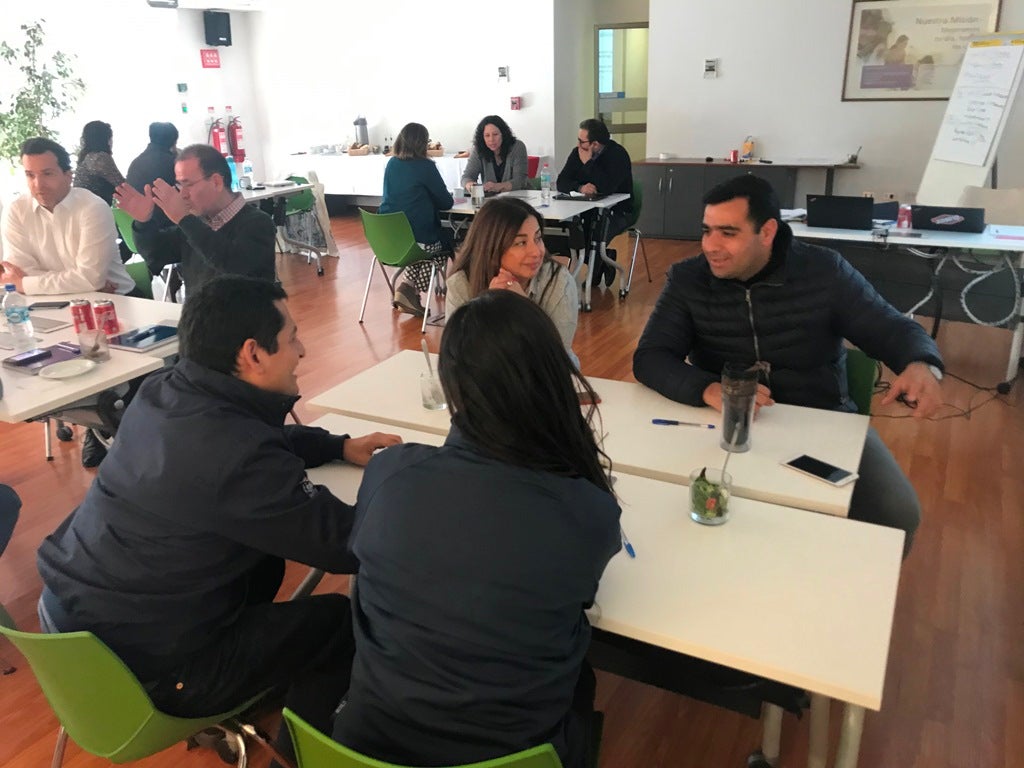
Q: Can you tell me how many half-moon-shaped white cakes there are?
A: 0